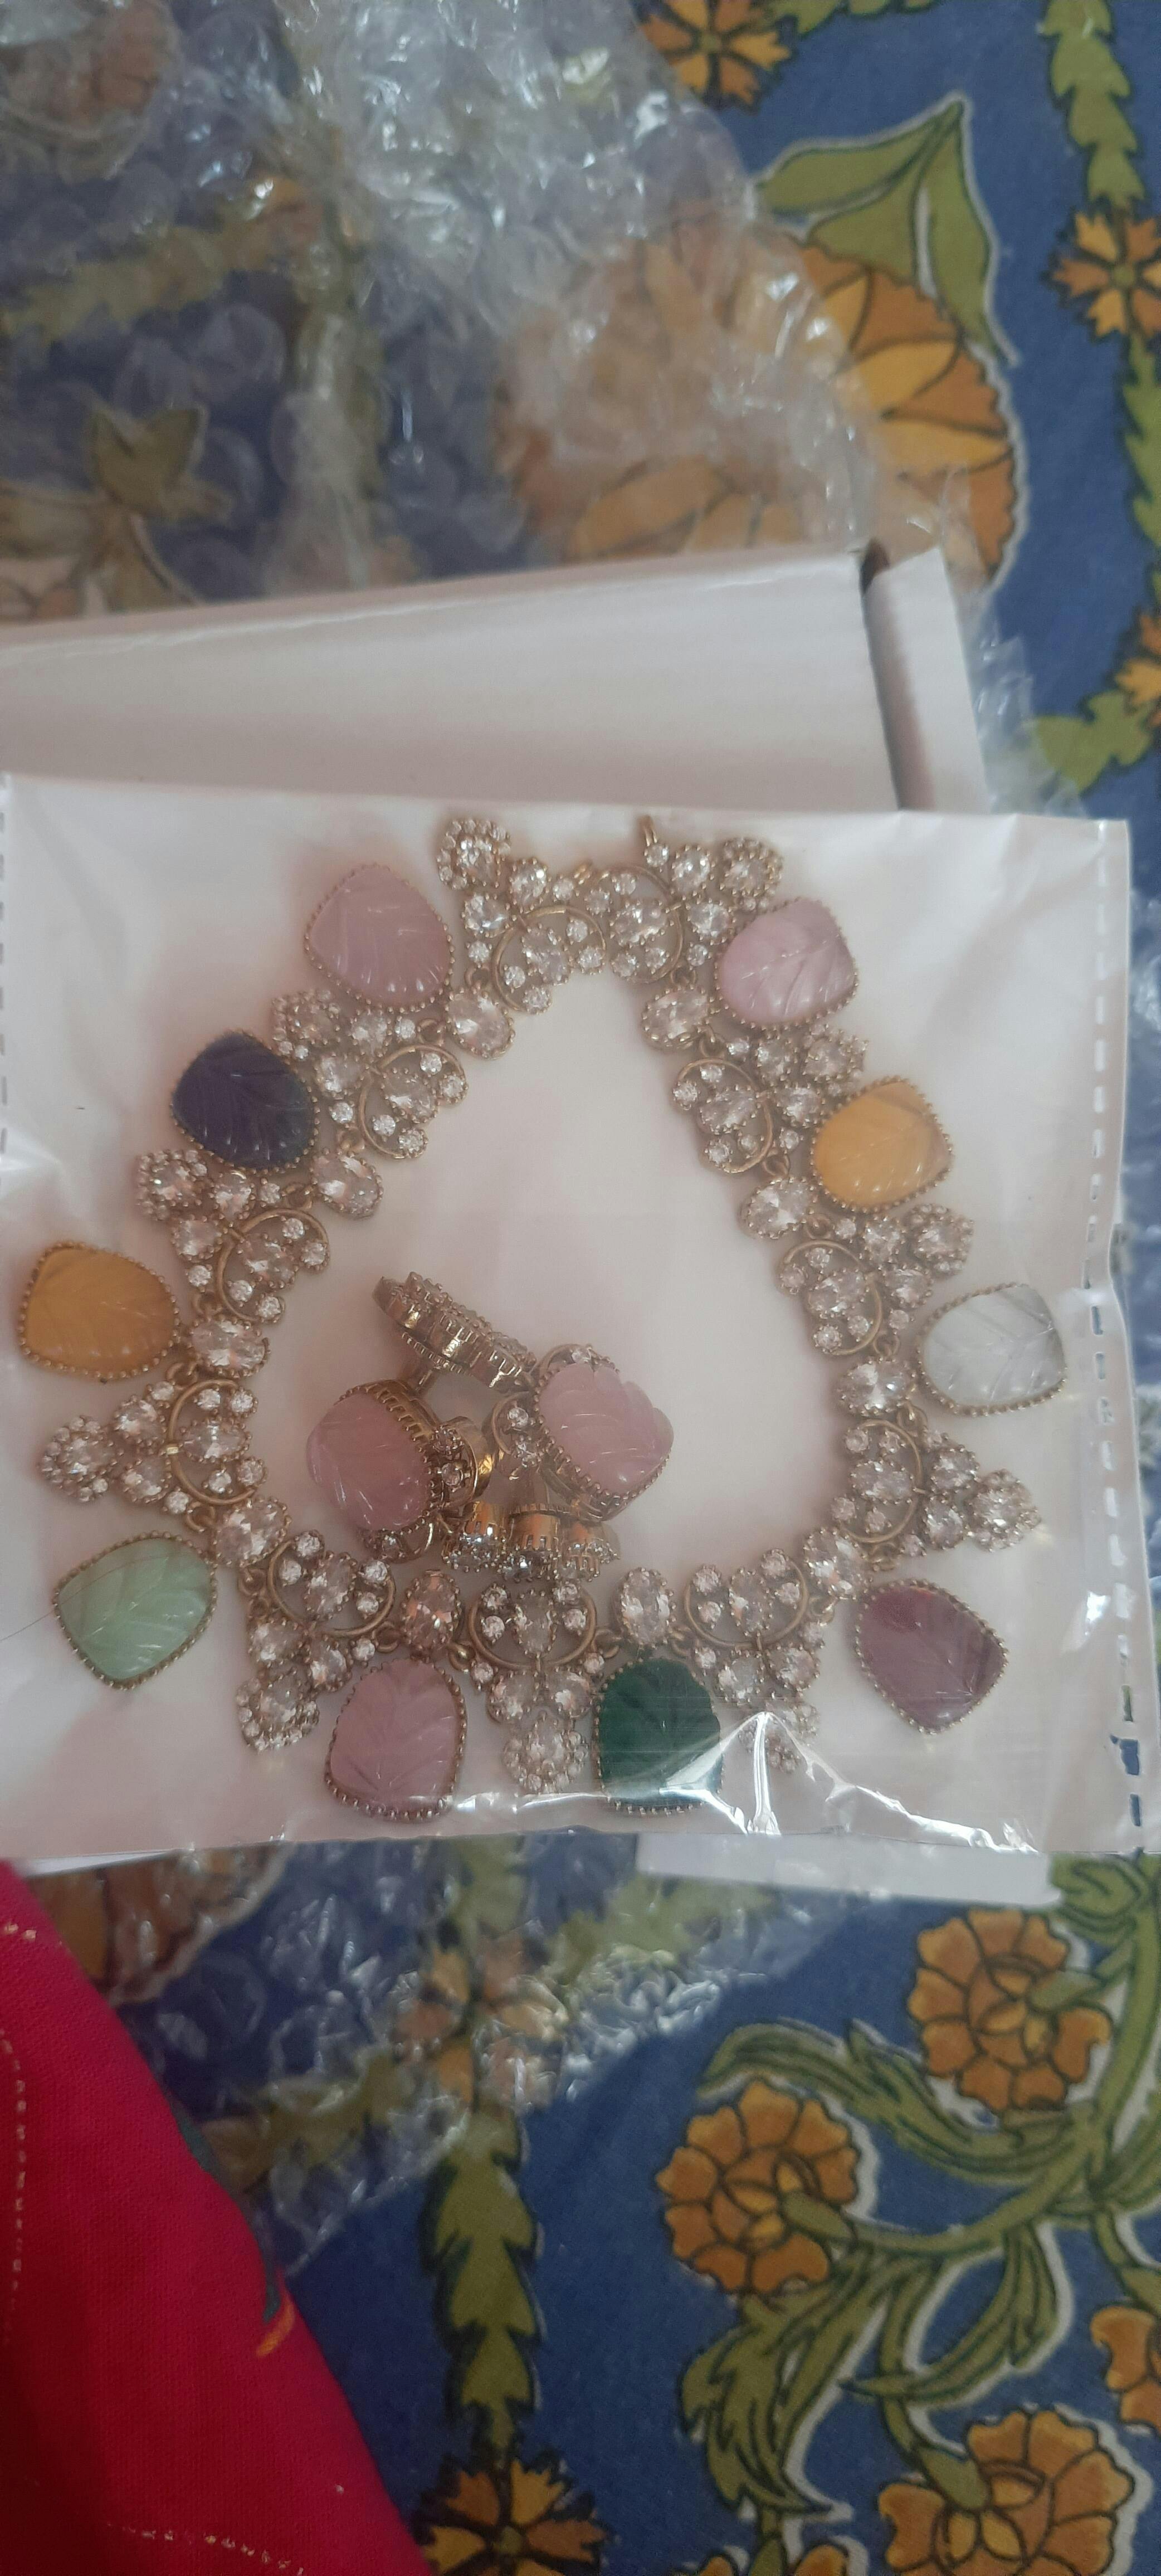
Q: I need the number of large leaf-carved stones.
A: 12